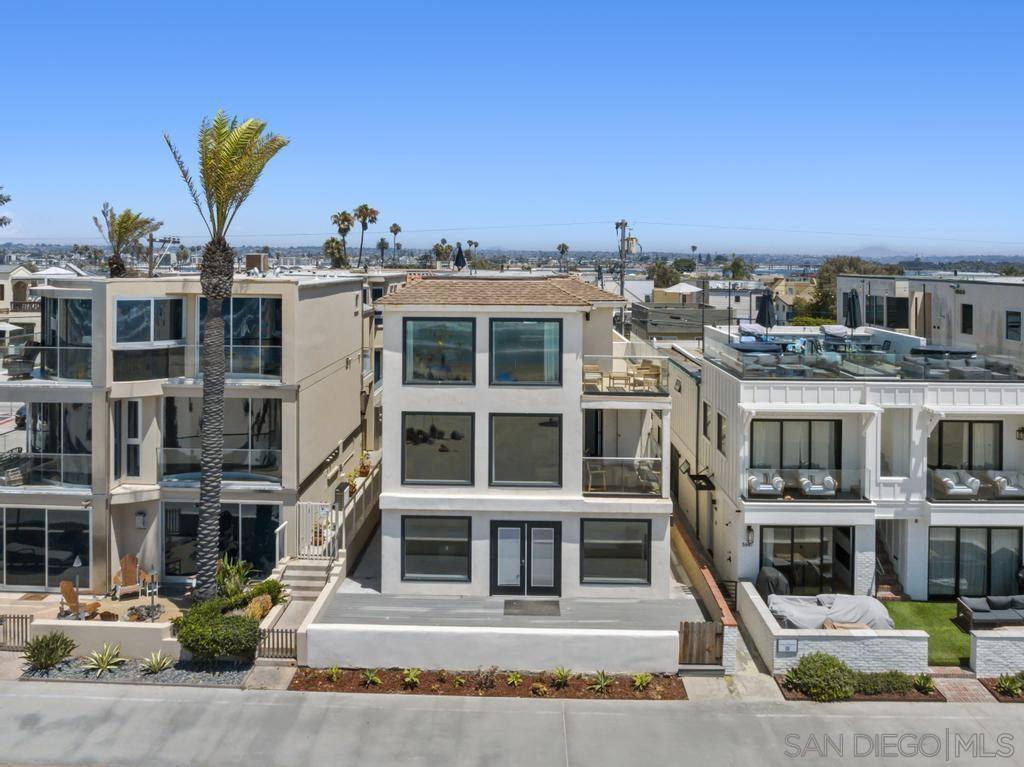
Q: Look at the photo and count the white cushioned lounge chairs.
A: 4